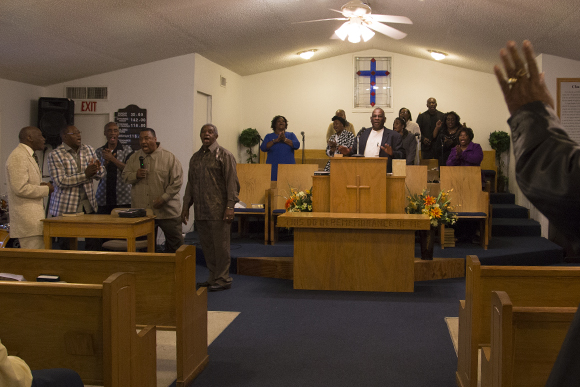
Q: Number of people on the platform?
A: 9